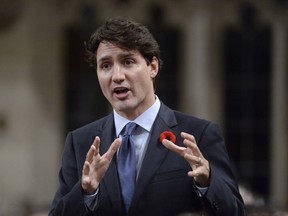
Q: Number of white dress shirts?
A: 1